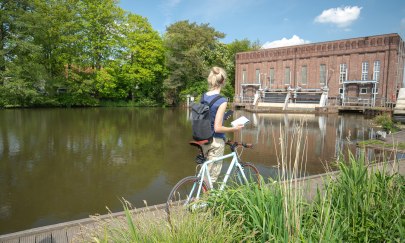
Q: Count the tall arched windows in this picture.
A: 9